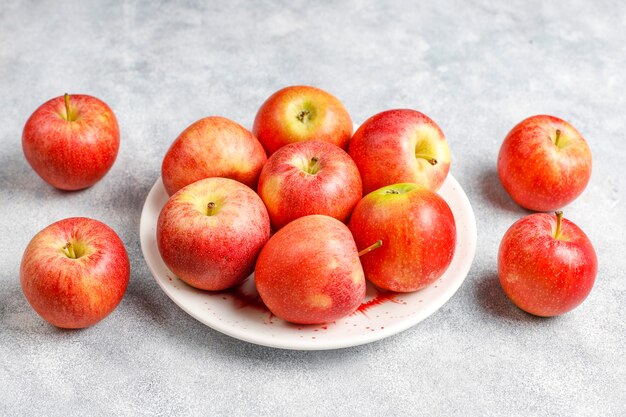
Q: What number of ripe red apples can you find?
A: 11